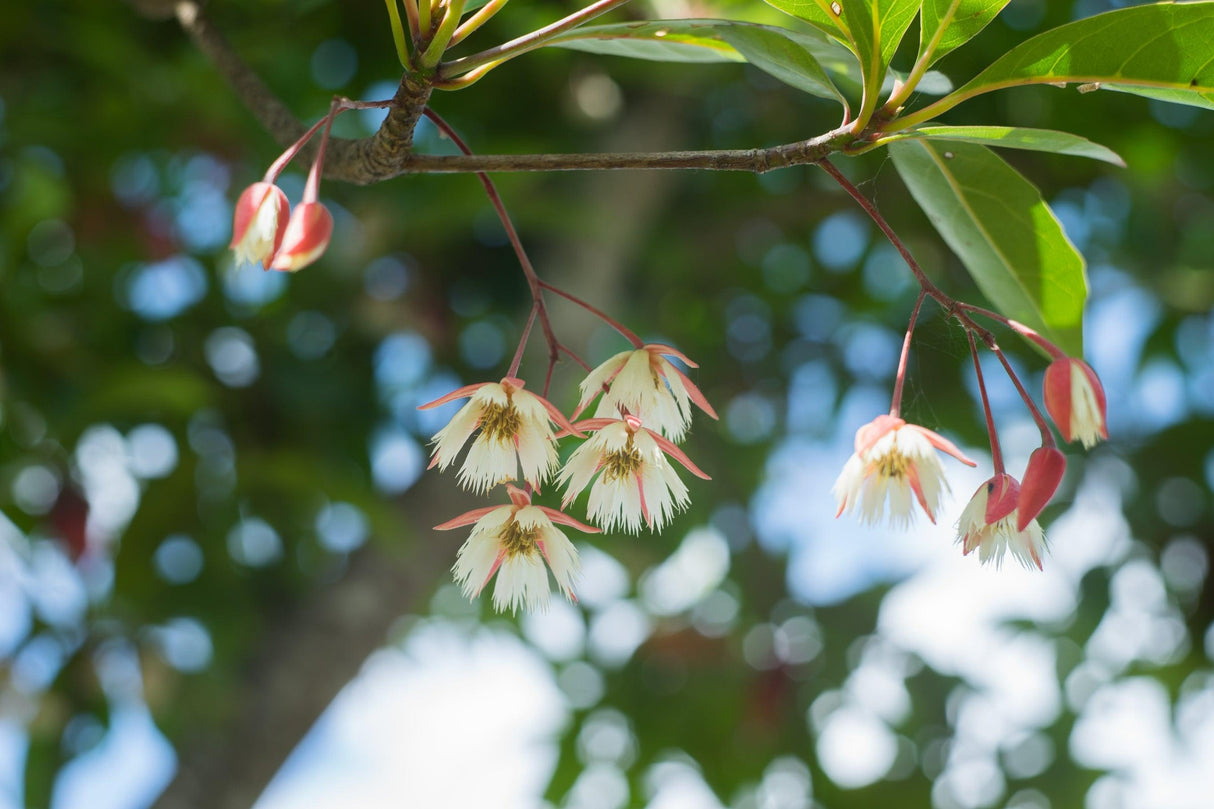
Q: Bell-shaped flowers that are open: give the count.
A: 6